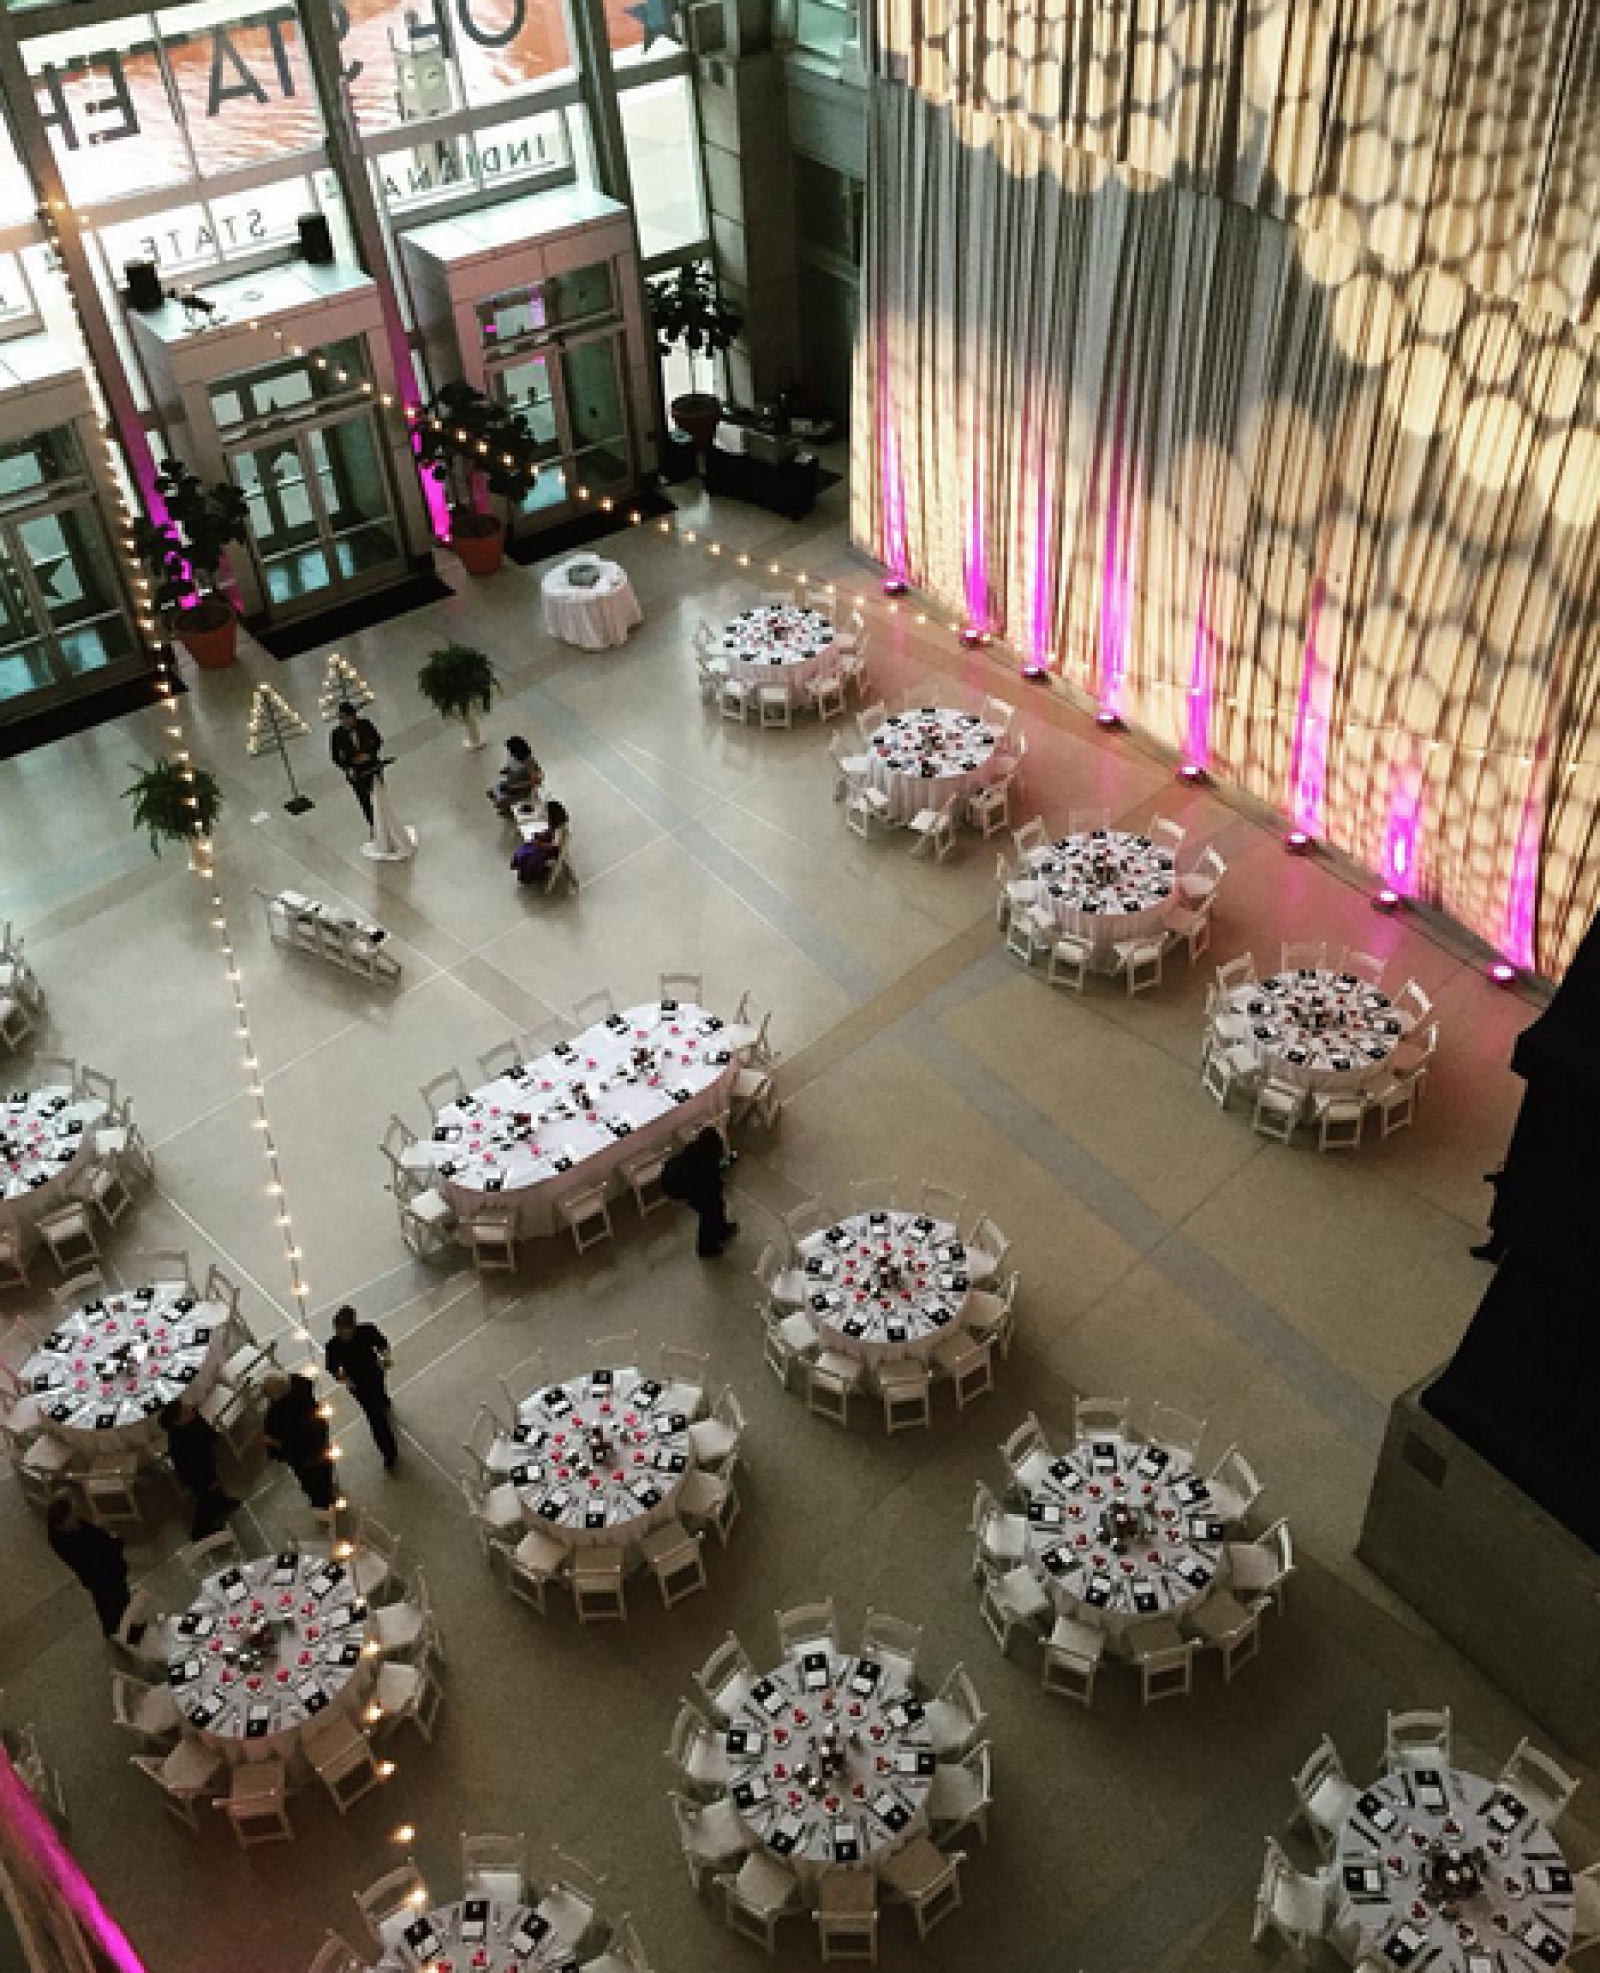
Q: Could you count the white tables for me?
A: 15